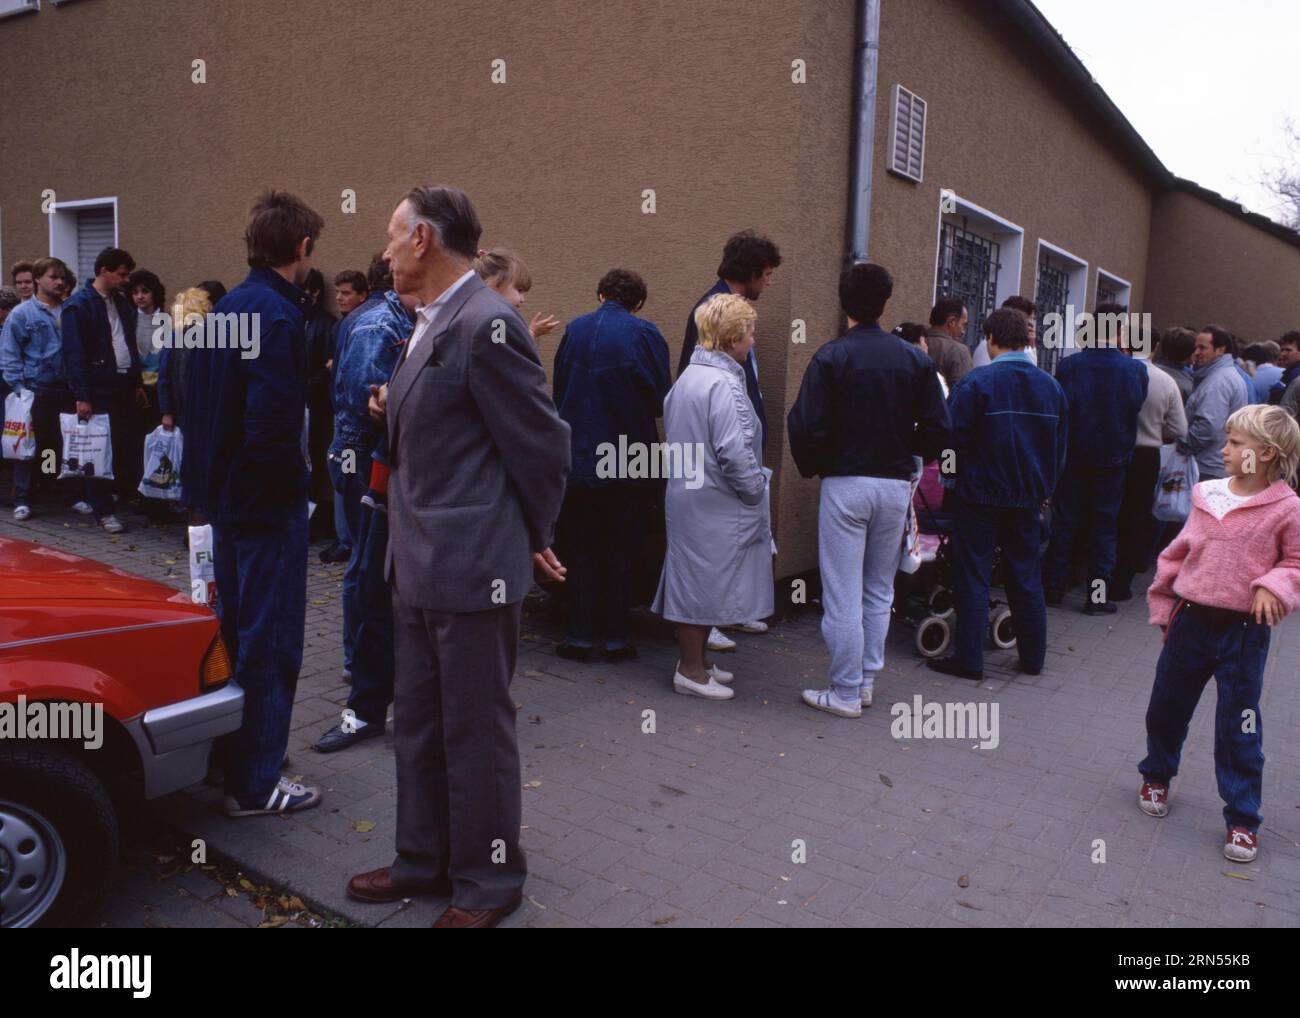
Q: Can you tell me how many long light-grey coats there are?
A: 1